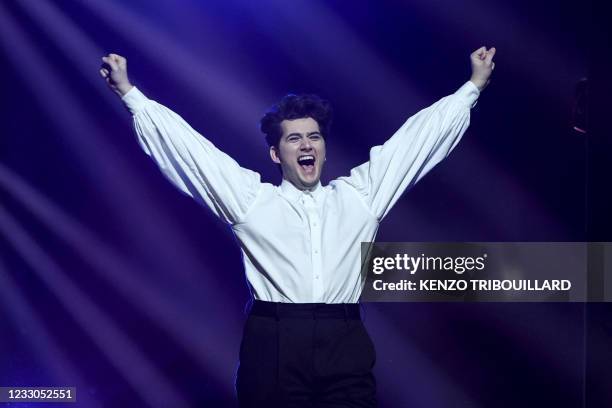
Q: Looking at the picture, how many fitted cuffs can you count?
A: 2